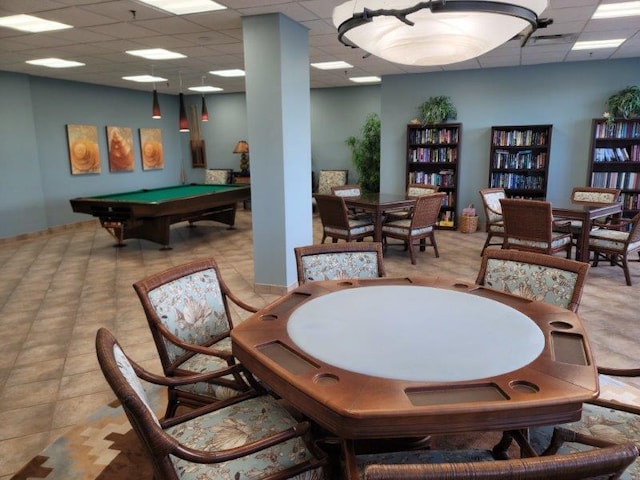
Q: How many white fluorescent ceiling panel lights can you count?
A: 11